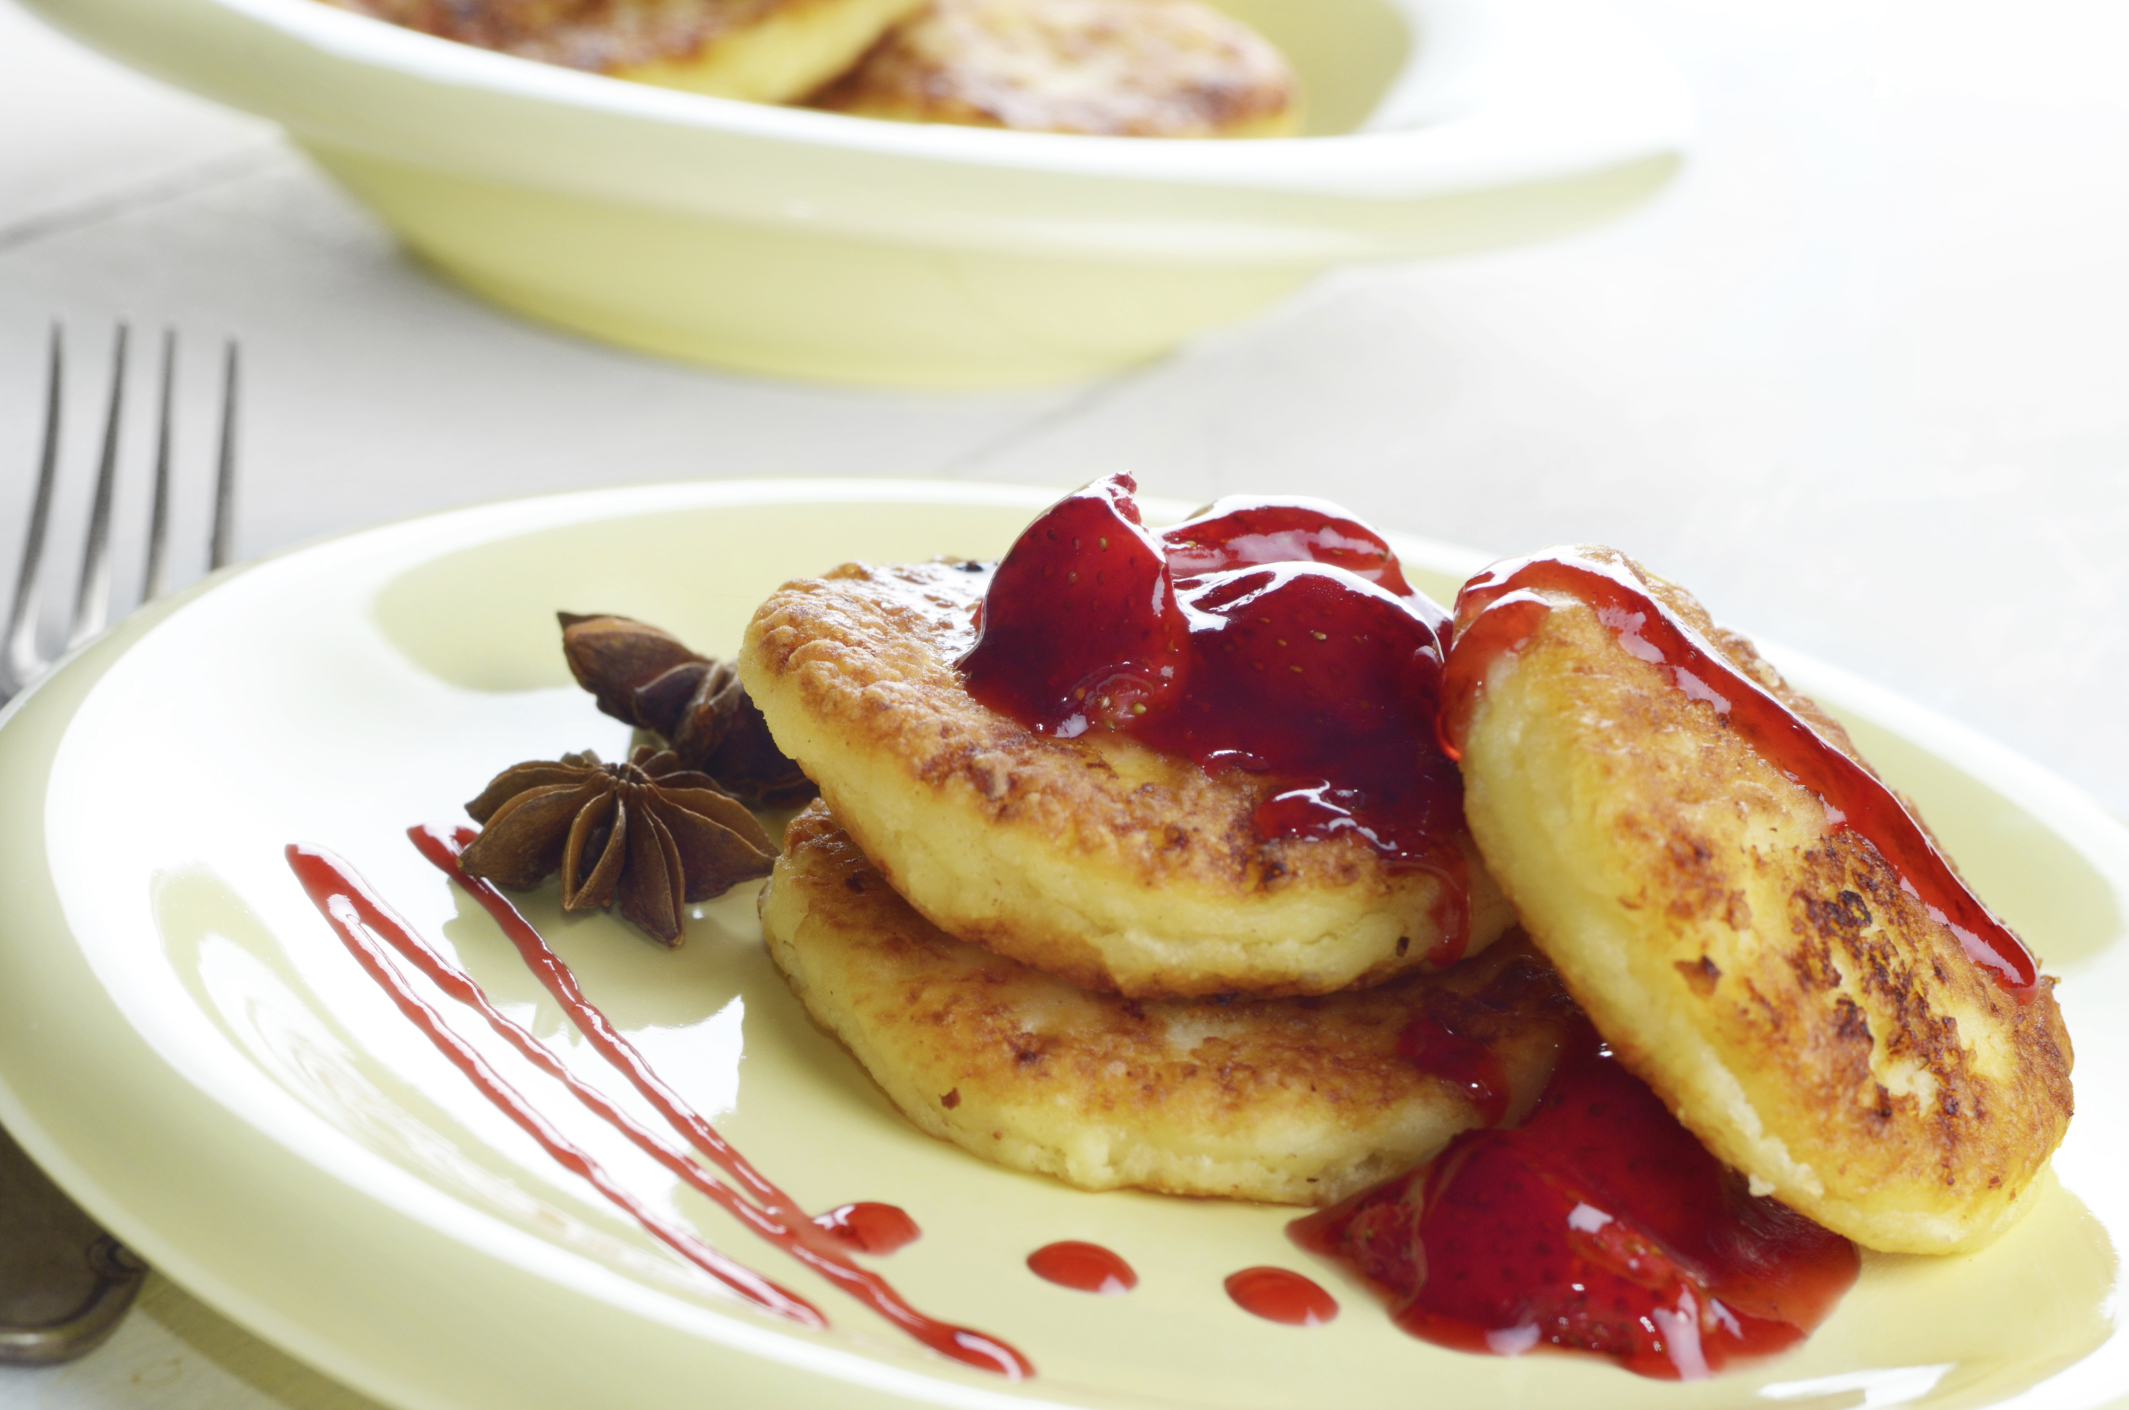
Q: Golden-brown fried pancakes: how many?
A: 5